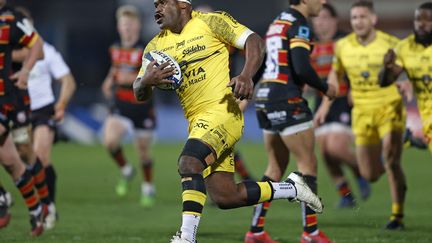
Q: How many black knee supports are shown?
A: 1